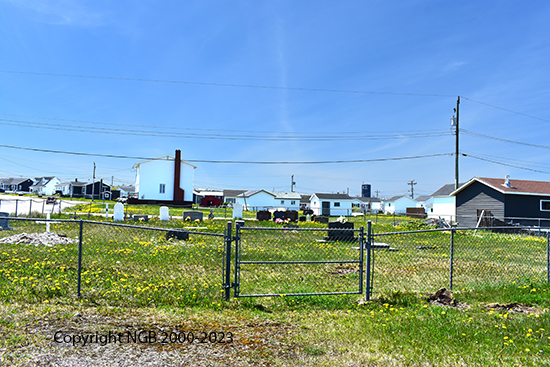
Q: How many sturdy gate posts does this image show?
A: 2